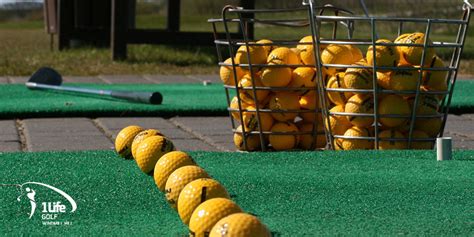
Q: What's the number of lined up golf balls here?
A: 8